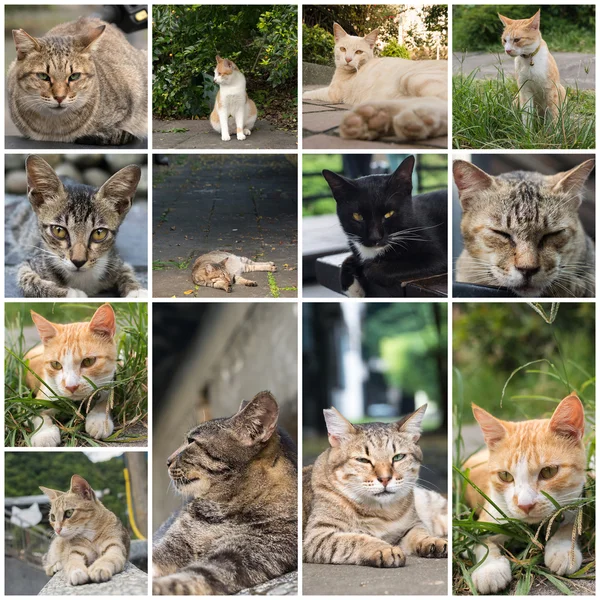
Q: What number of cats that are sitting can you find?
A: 2